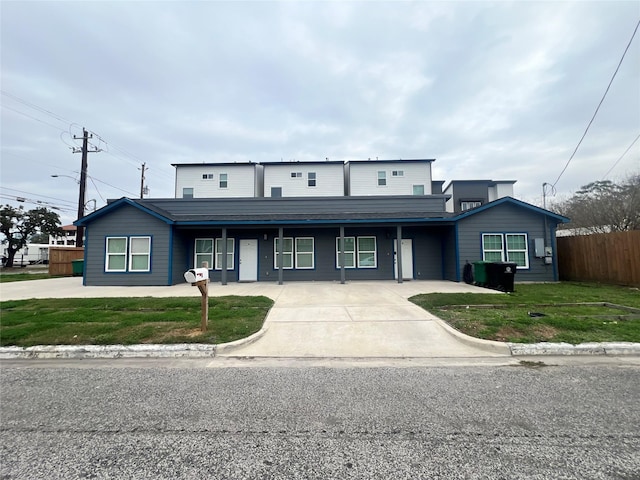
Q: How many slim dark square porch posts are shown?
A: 4